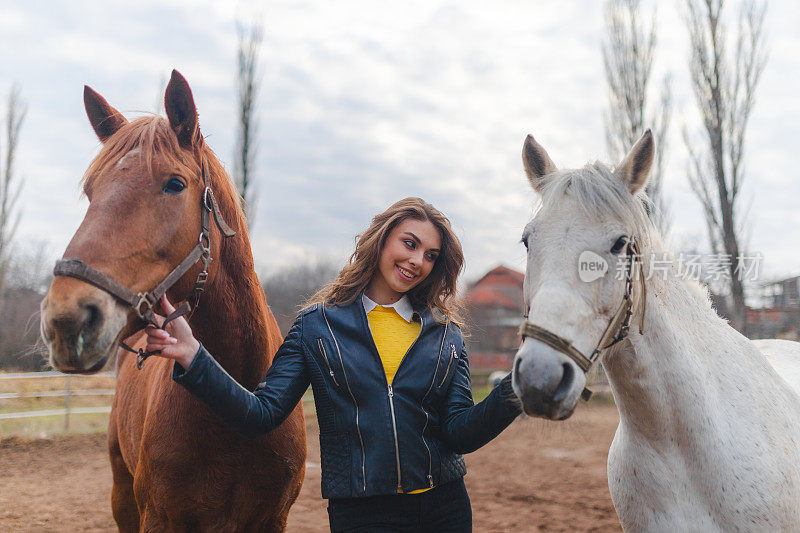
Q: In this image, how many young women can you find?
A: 1